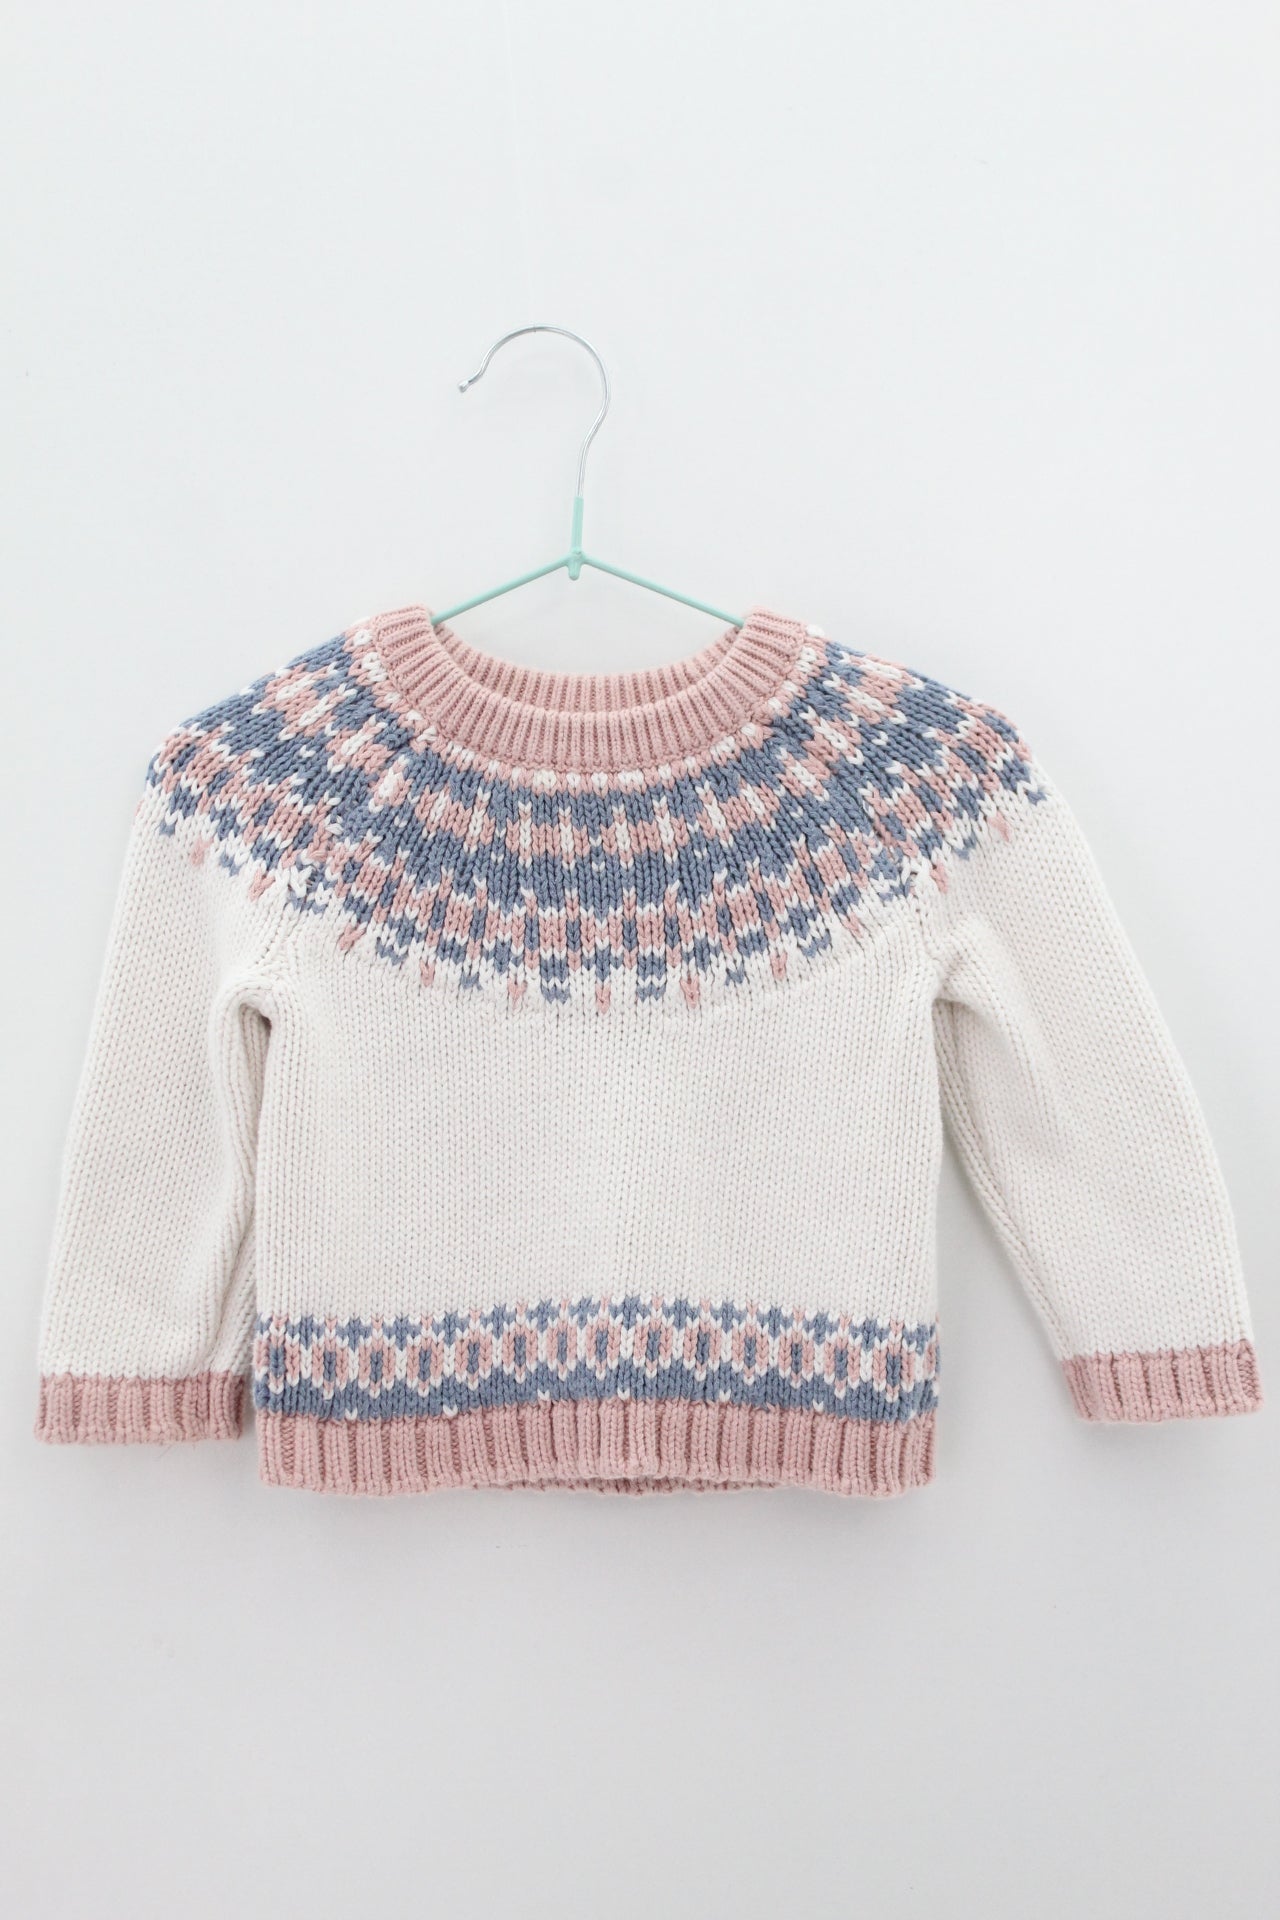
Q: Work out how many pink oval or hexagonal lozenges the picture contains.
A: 14